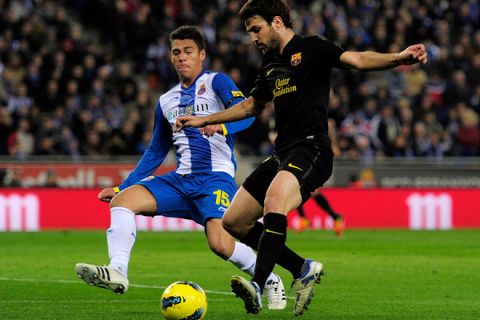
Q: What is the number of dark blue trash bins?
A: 0